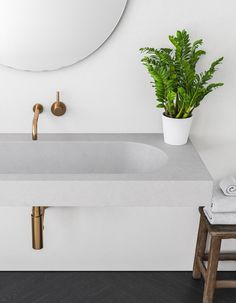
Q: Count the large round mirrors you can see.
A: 1